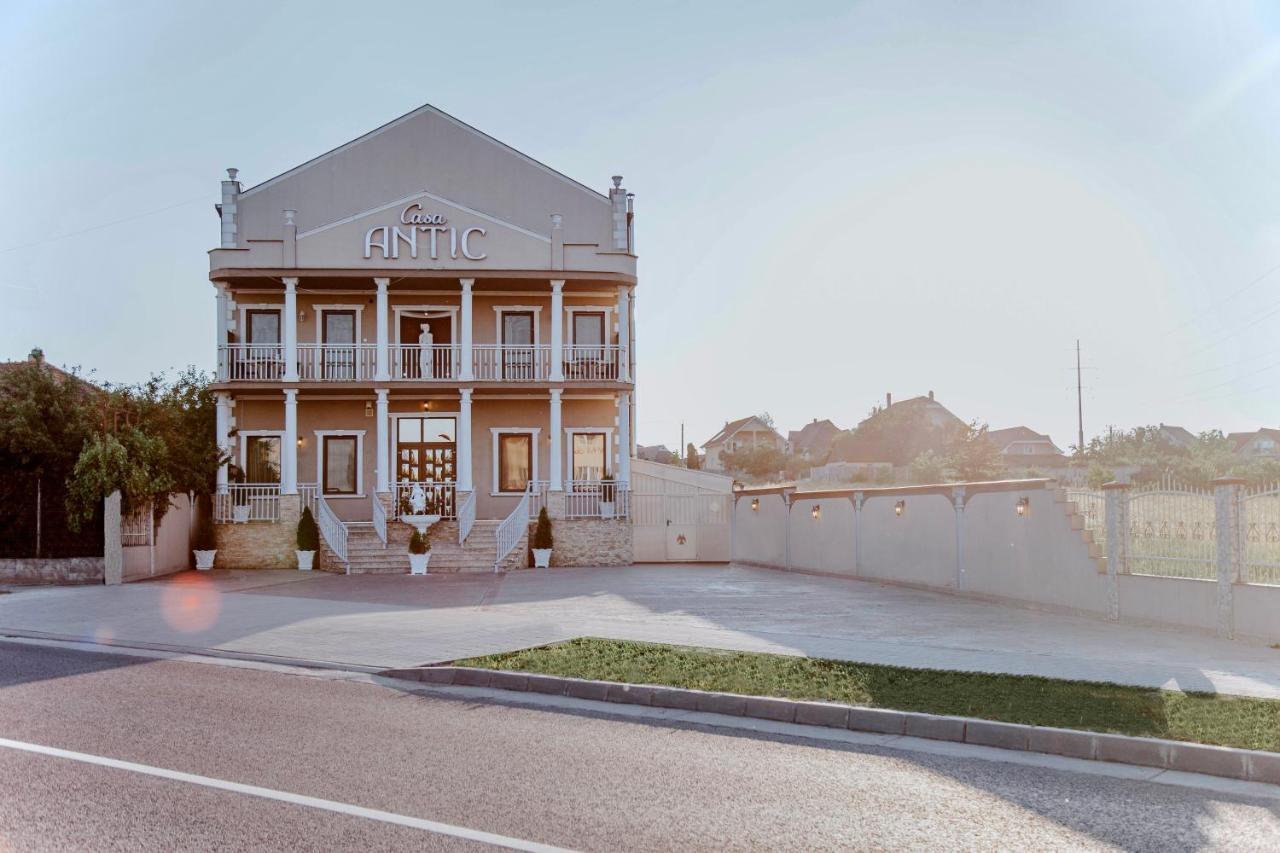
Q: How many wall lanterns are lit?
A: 6